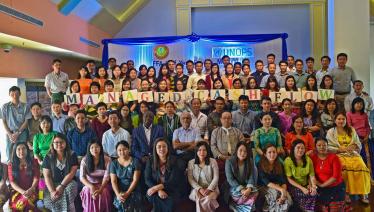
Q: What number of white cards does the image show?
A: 15